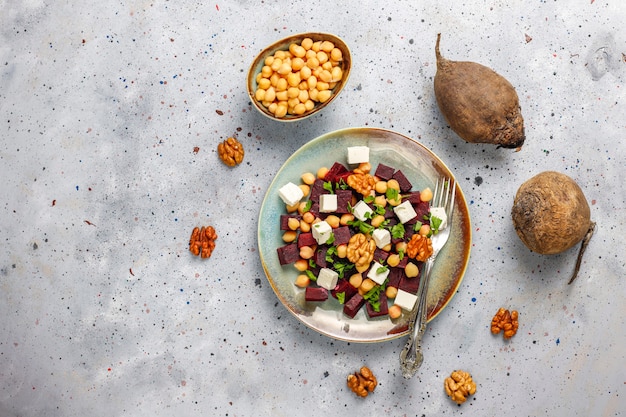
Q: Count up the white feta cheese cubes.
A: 11